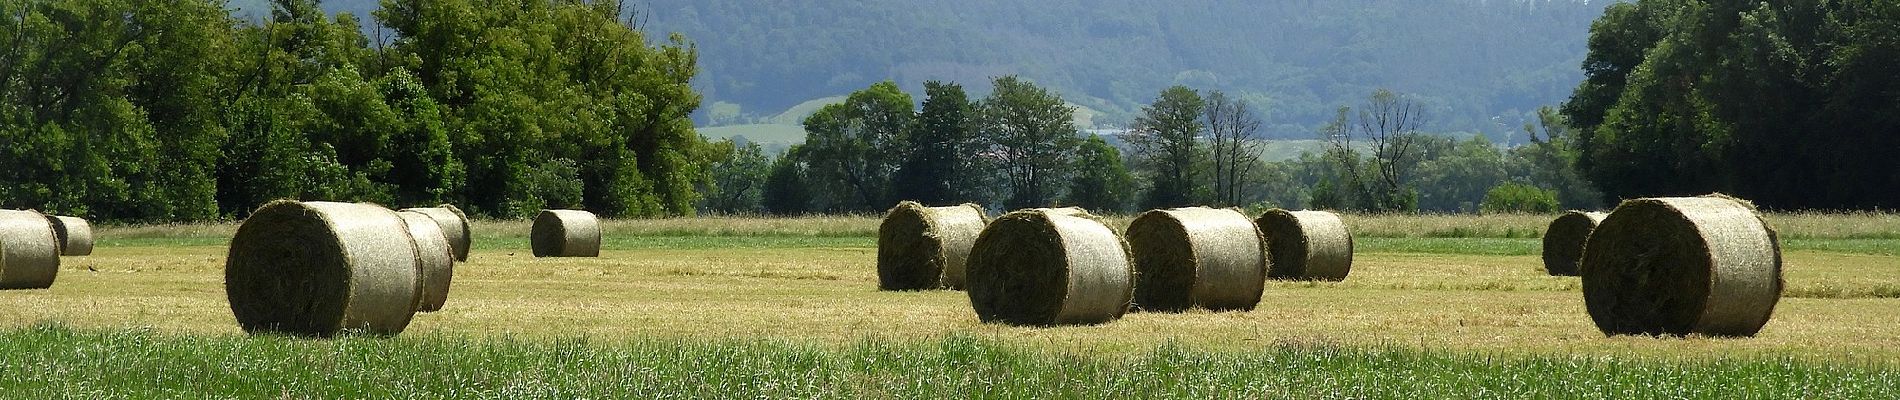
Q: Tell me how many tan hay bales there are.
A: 12